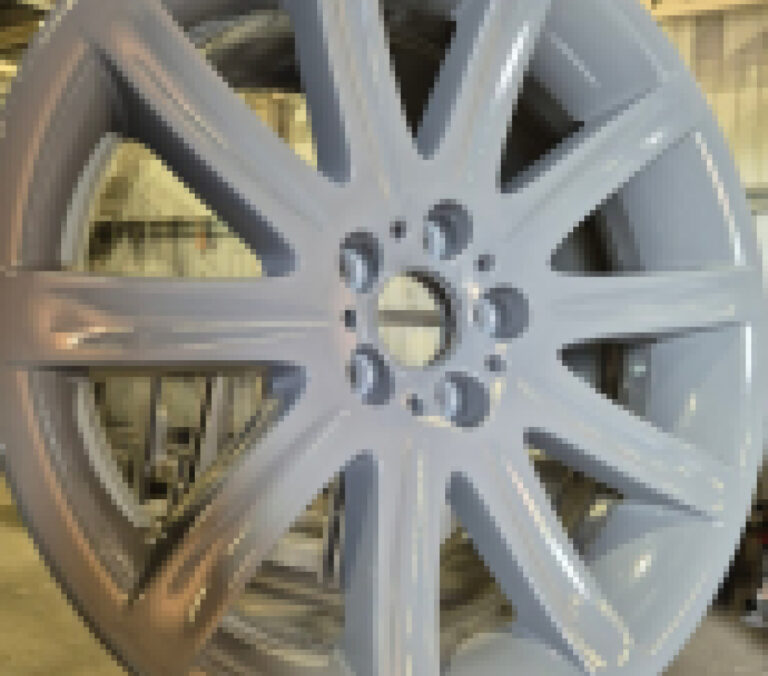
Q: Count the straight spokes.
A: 10